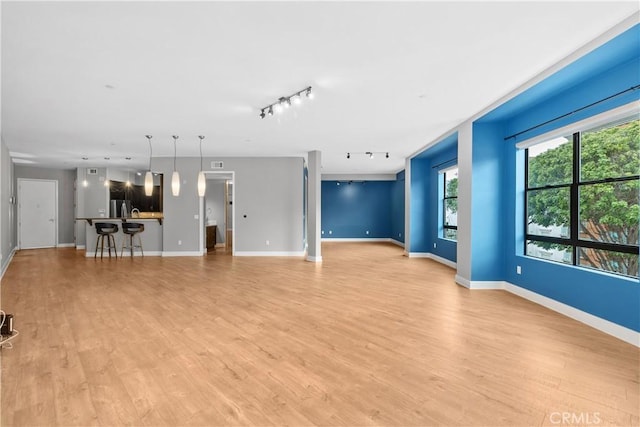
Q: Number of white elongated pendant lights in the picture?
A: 3